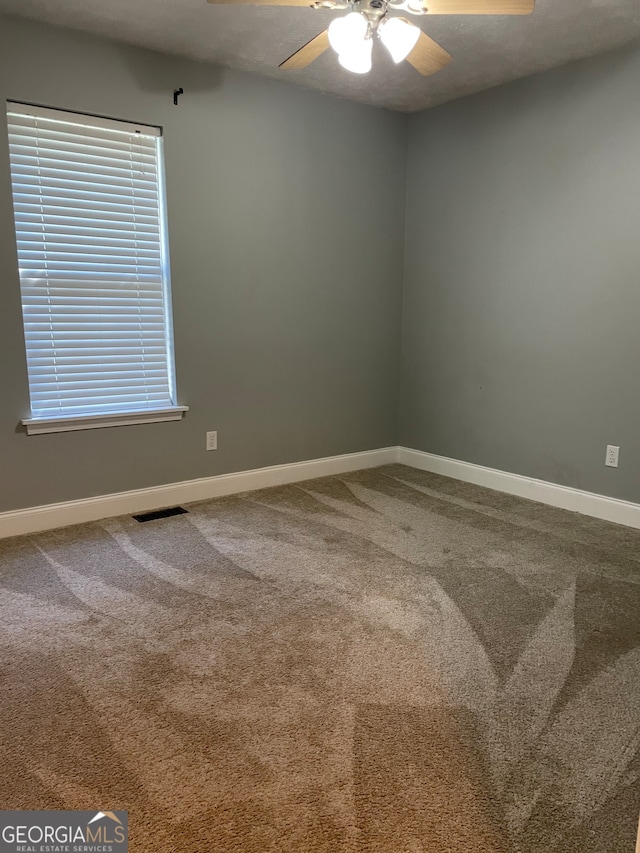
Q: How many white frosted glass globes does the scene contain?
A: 3